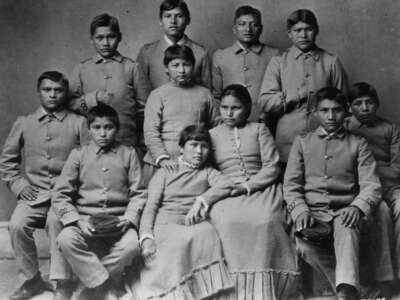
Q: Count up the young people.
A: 11